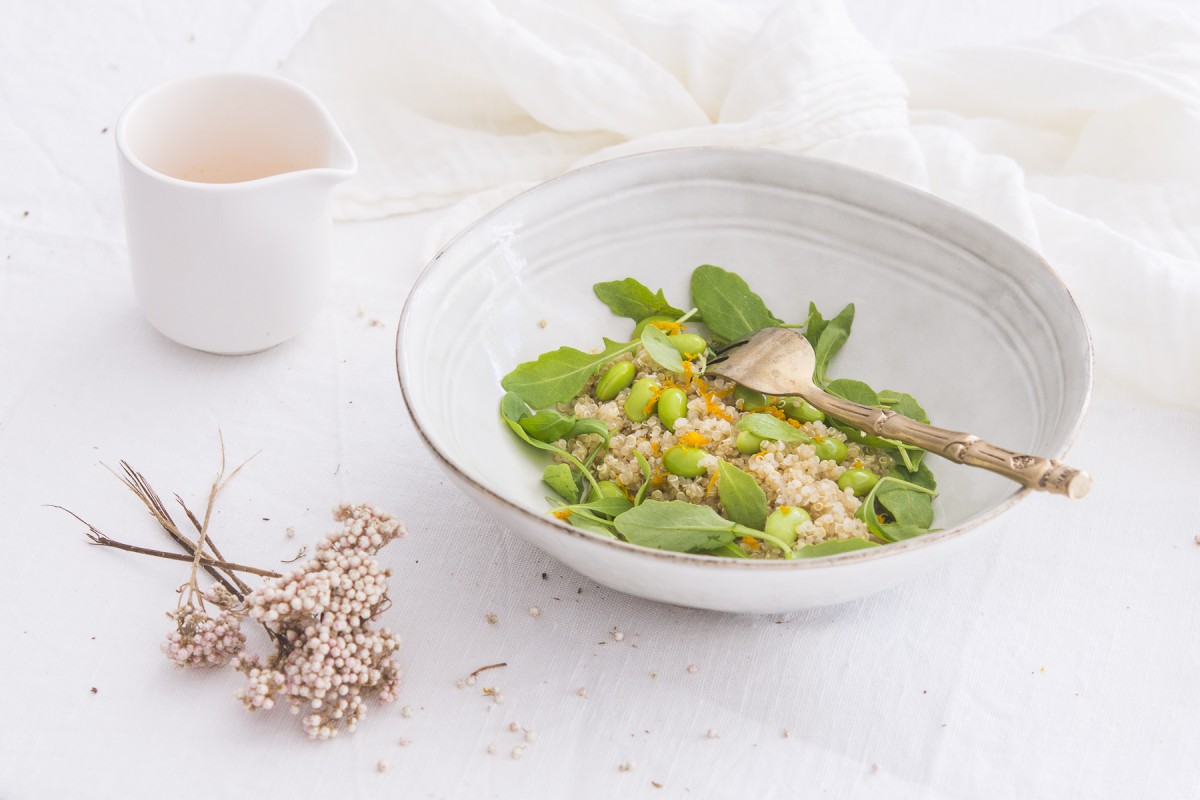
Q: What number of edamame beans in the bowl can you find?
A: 13